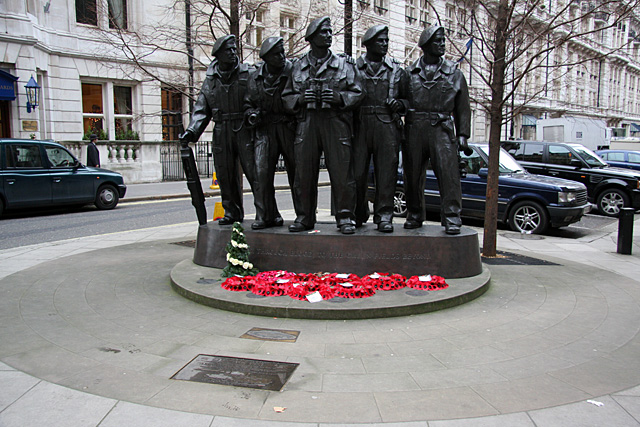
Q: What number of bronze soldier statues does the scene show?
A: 5